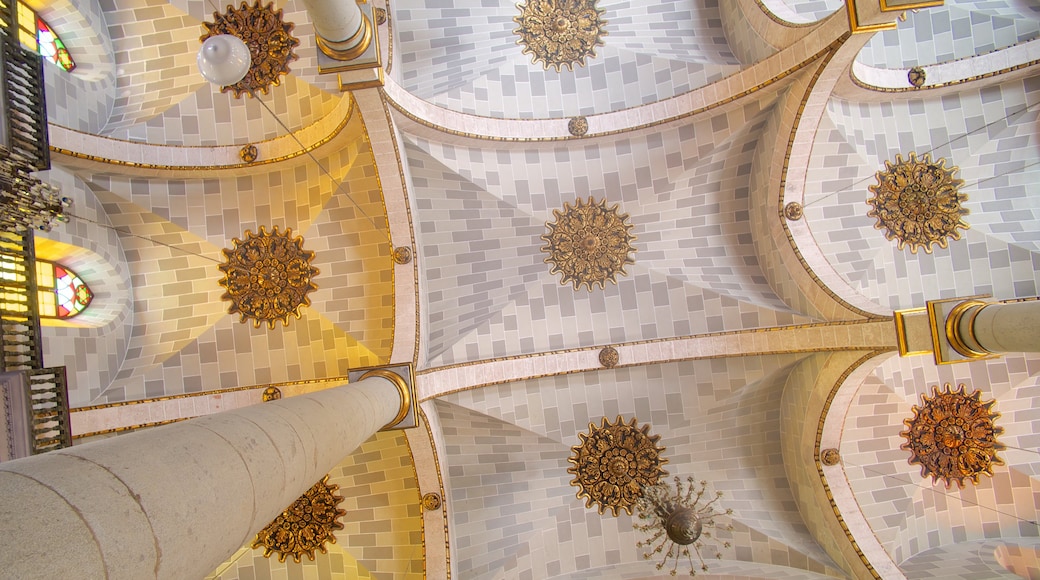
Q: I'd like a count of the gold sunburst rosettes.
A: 8